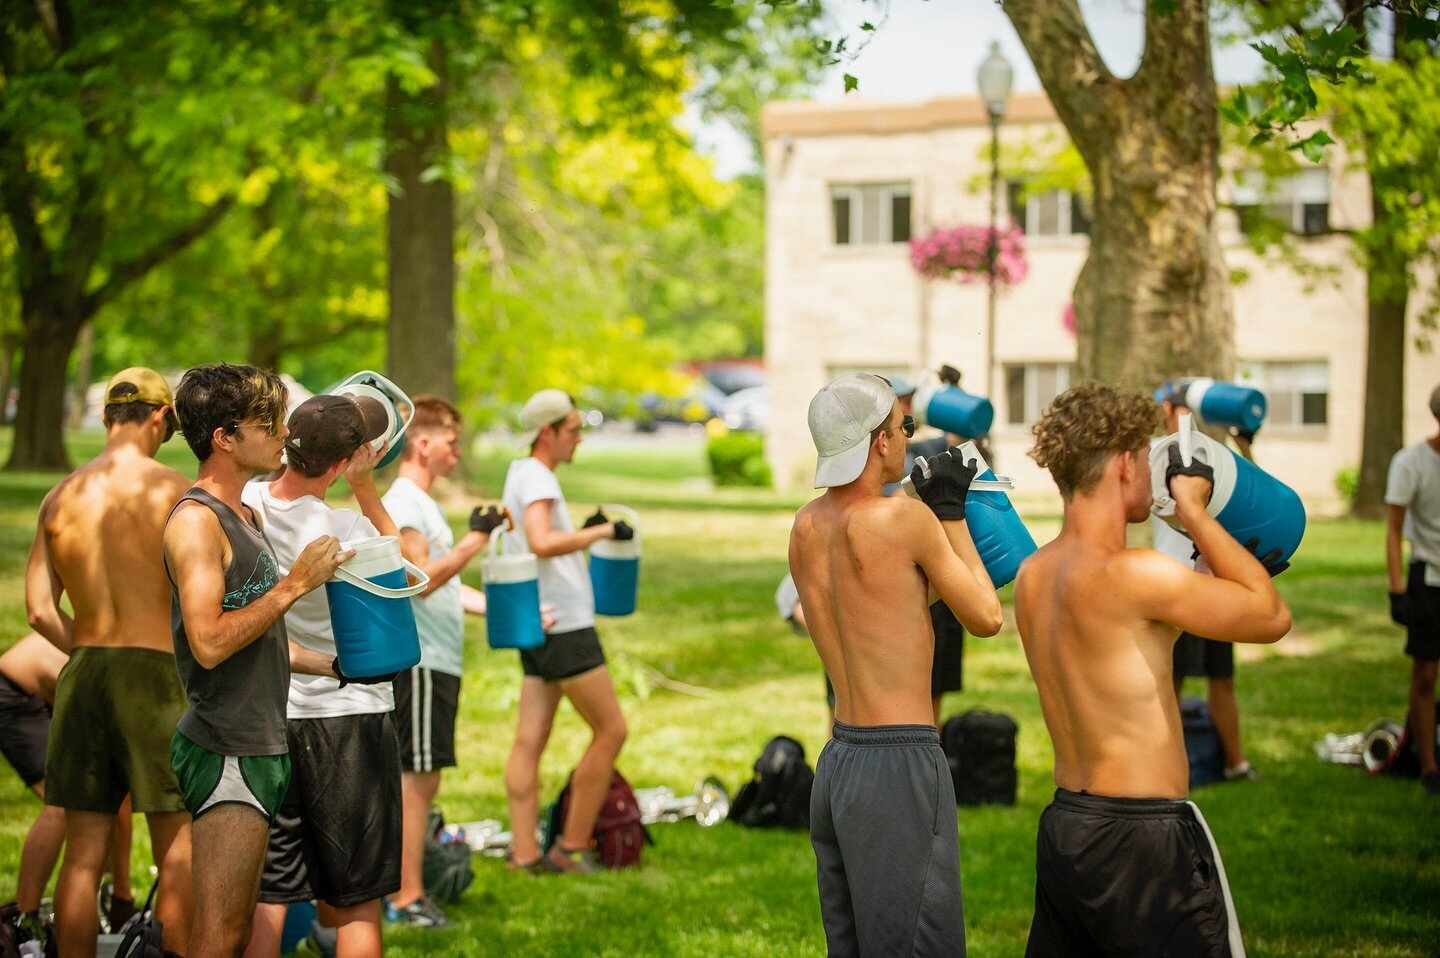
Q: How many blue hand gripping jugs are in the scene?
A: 8